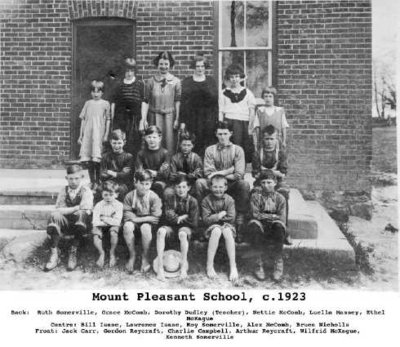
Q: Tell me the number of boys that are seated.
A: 11